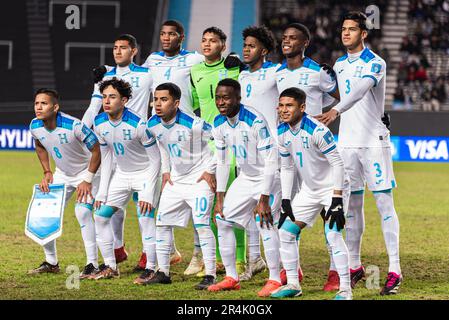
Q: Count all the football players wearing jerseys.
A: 11